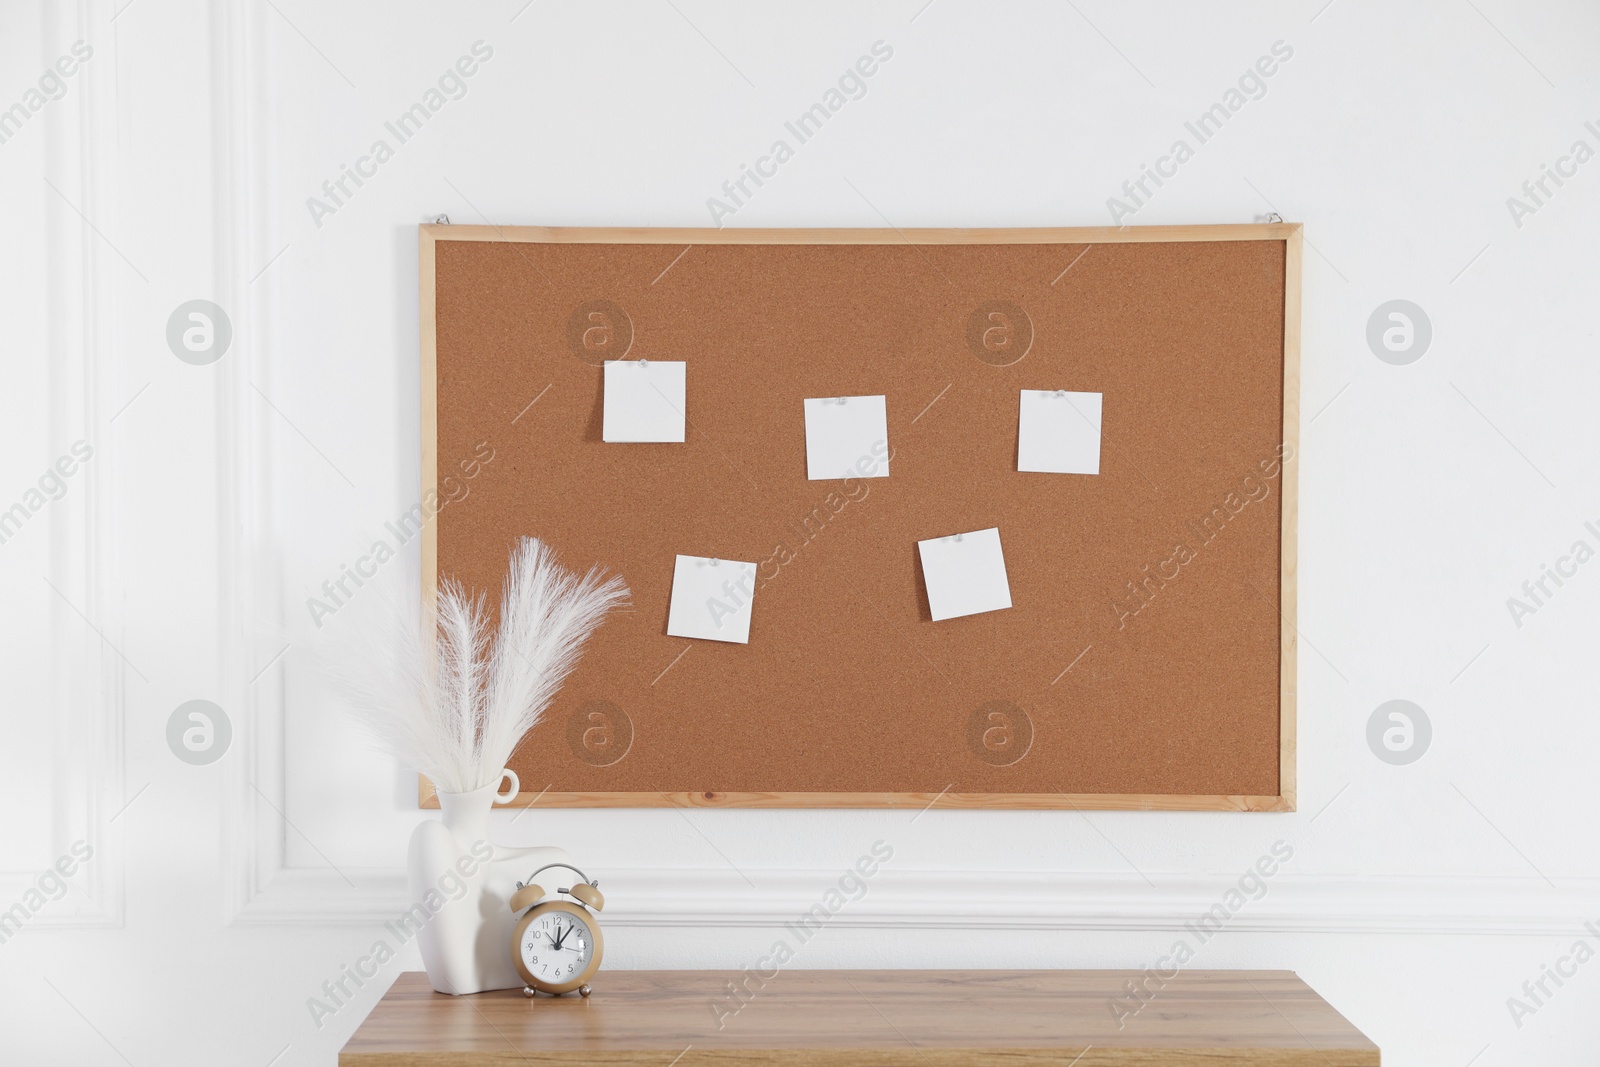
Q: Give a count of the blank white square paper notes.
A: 5